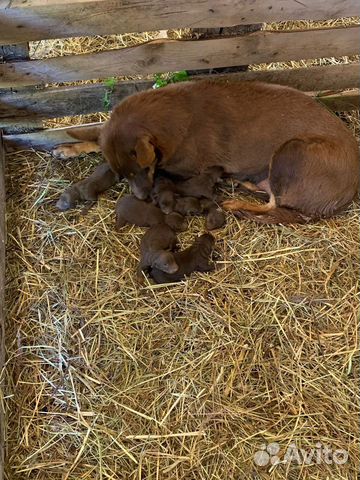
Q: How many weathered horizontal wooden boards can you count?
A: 4